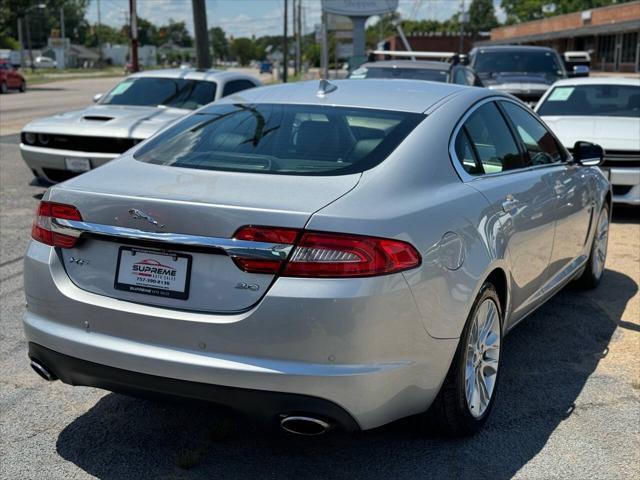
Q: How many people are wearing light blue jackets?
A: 0